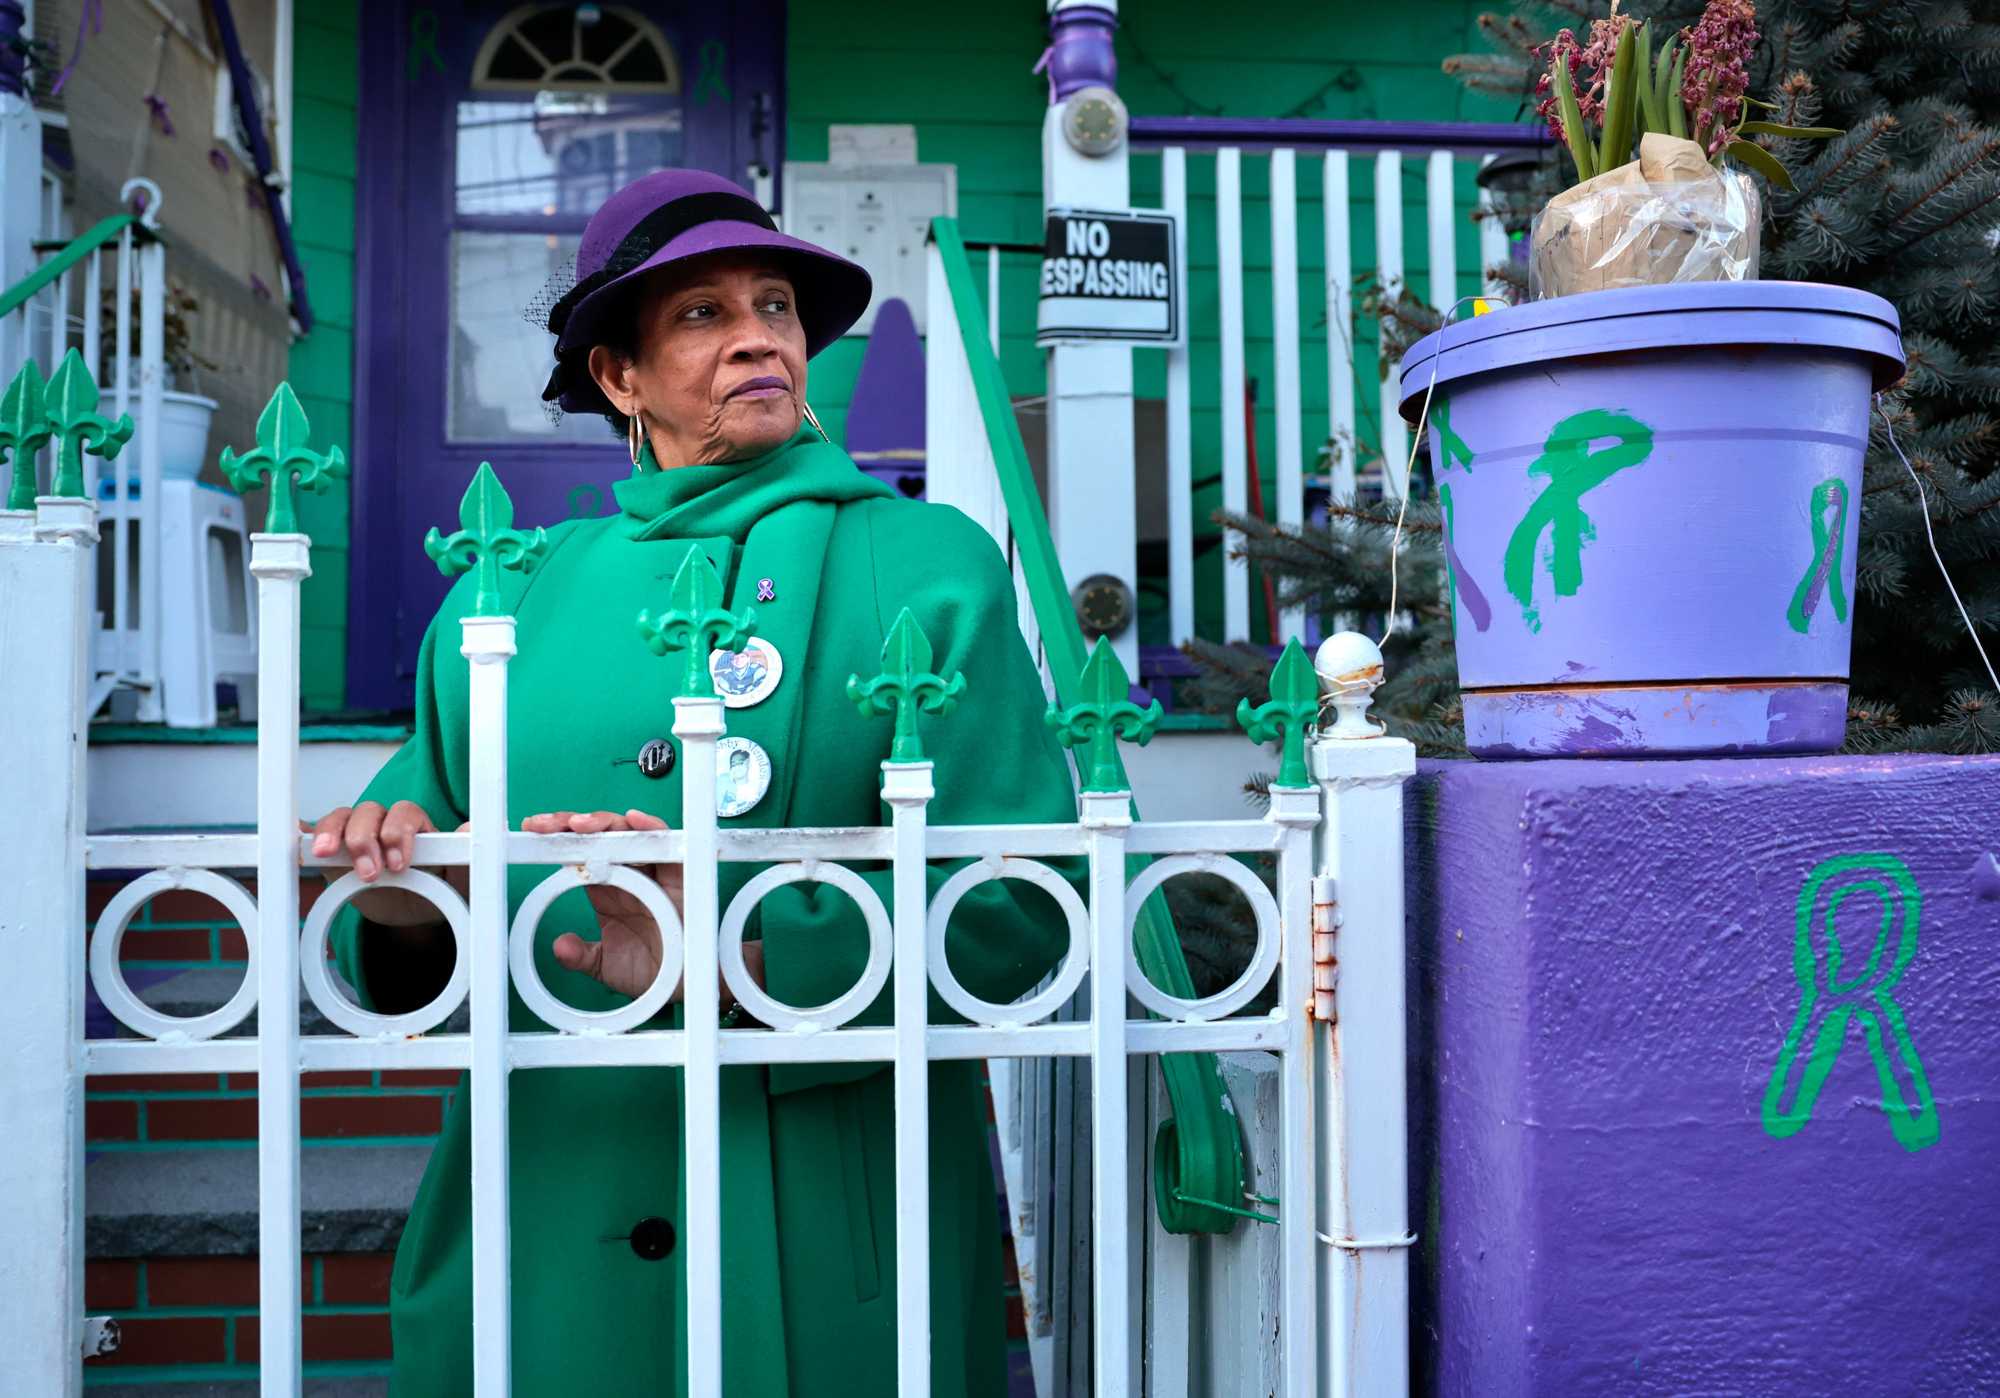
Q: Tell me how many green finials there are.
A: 8